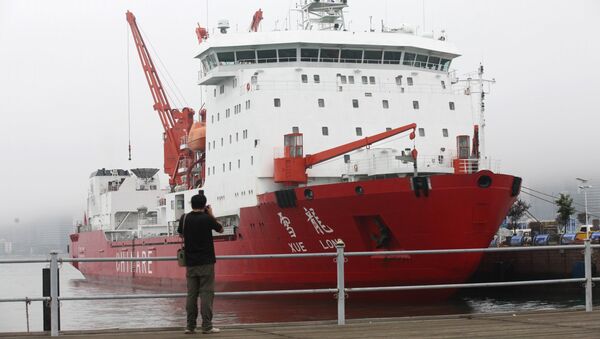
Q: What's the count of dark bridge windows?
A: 13